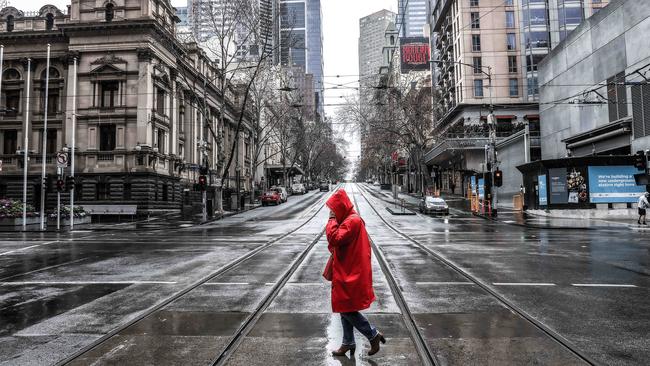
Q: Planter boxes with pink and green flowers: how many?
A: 2